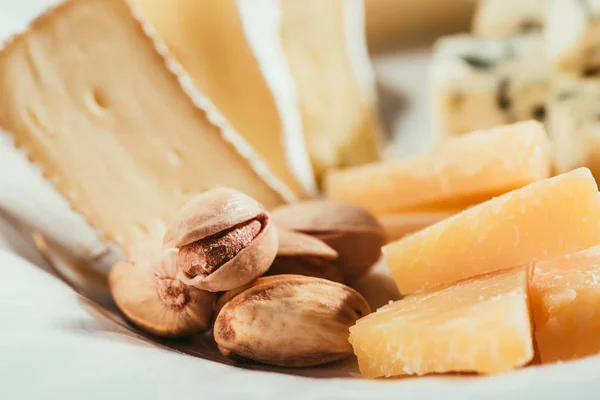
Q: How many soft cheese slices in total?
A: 3